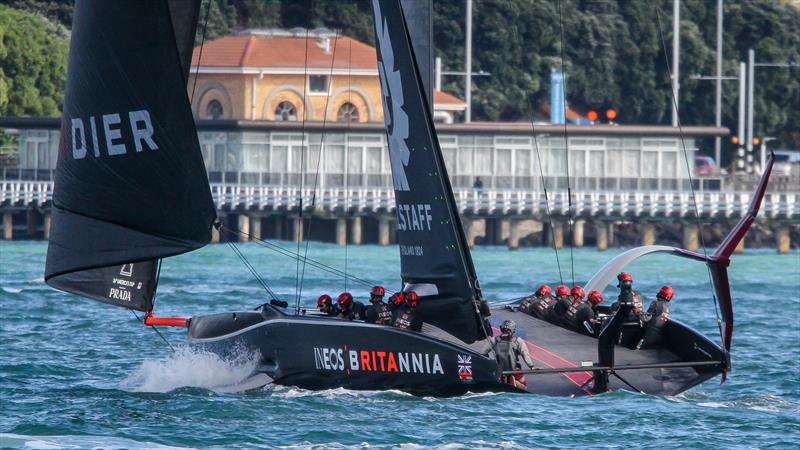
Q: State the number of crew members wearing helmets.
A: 12